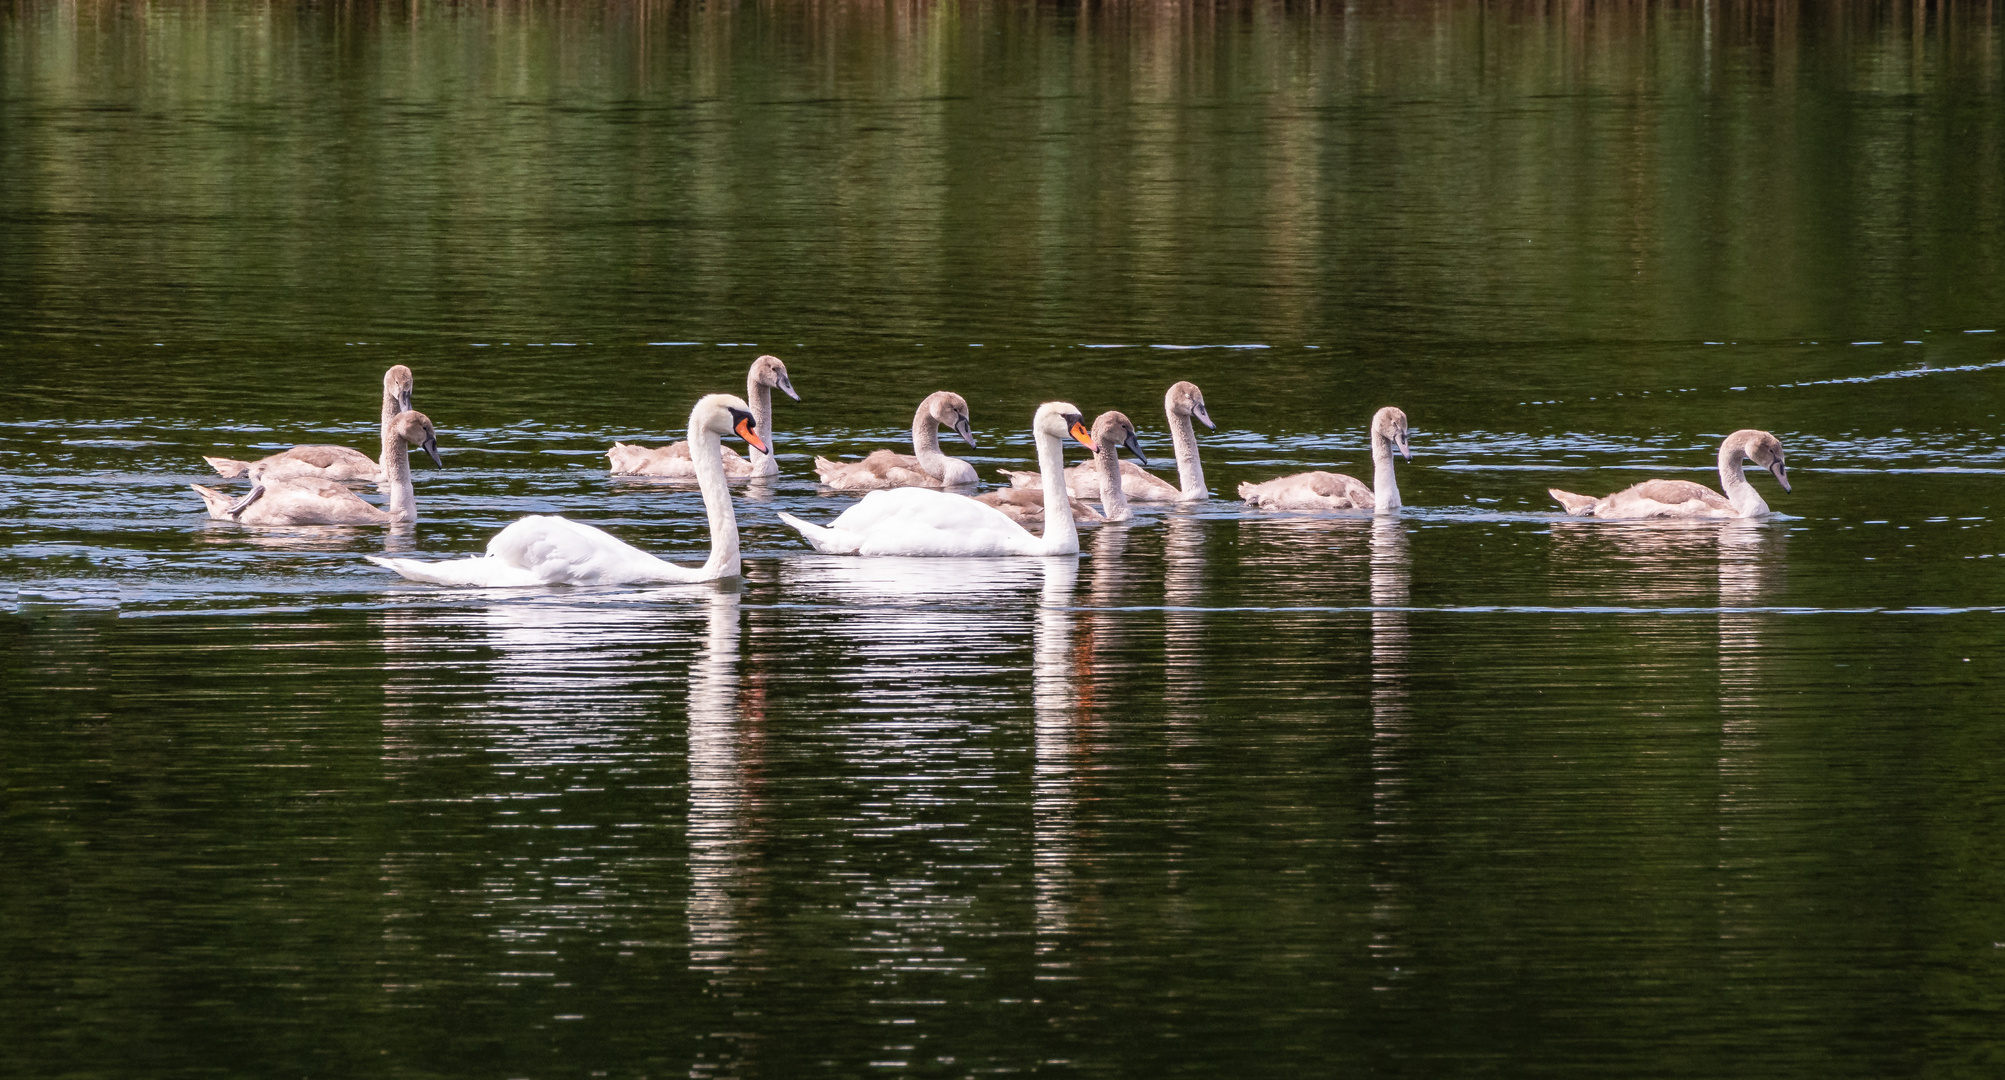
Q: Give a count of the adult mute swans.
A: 2